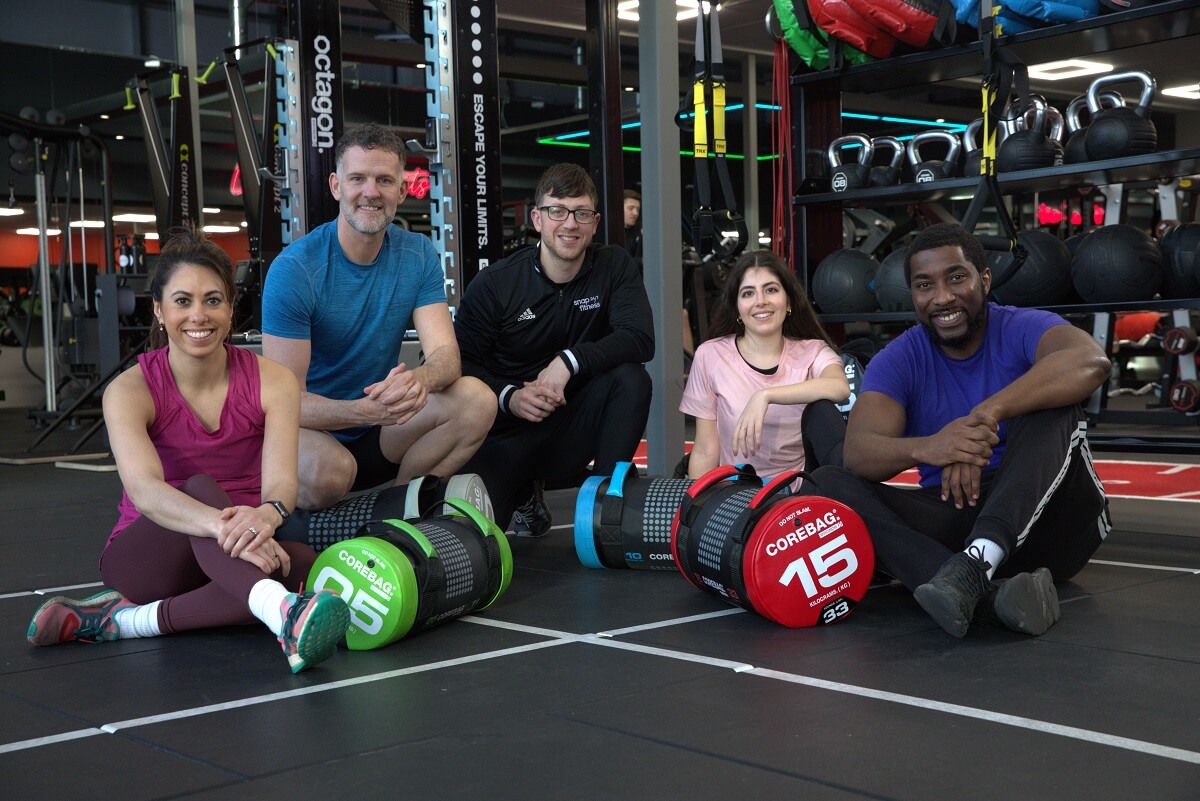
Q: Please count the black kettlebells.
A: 8